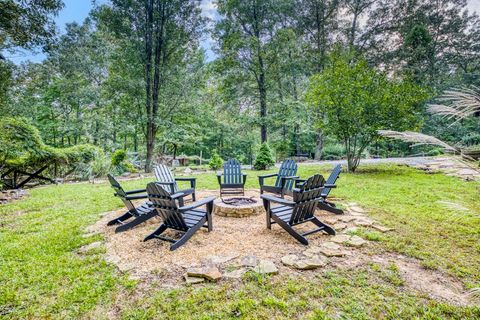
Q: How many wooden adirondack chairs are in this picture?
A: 7